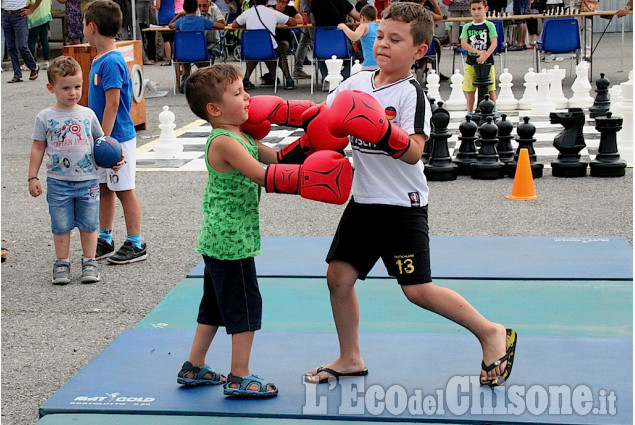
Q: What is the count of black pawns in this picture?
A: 6